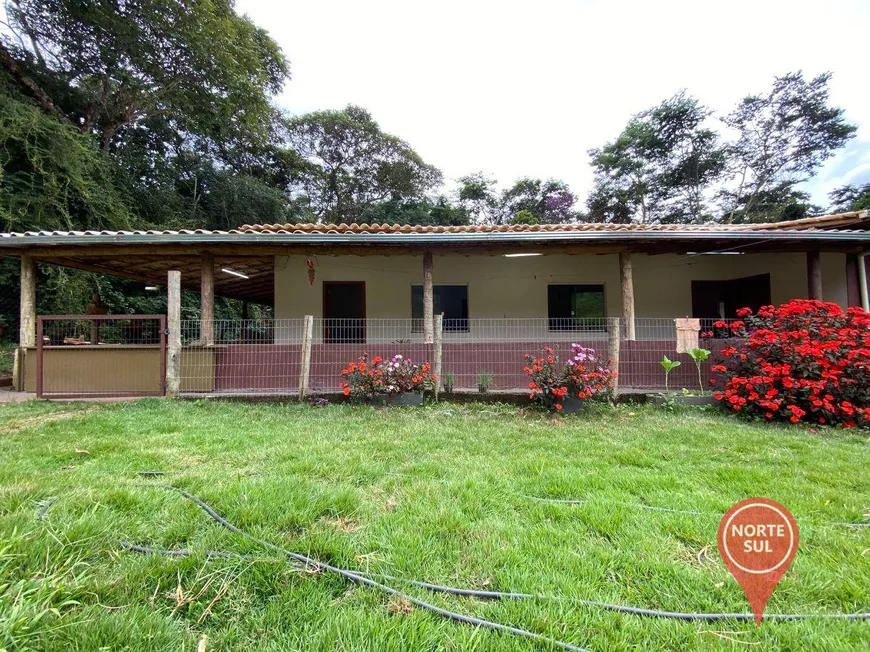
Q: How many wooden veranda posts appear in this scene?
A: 5